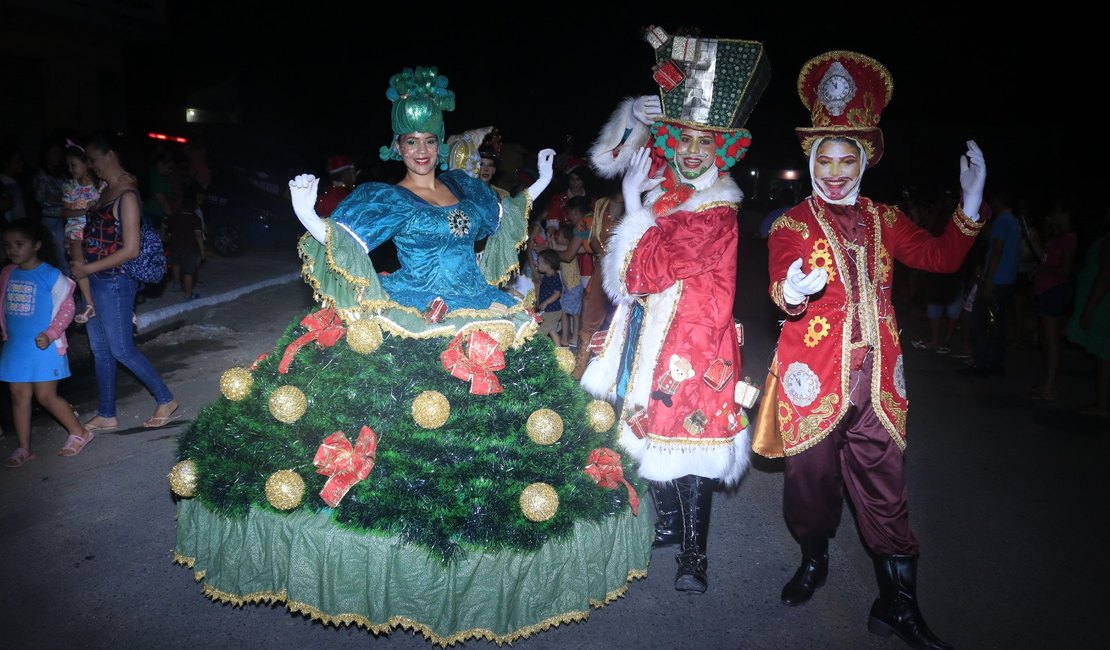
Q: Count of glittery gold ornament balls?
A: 11